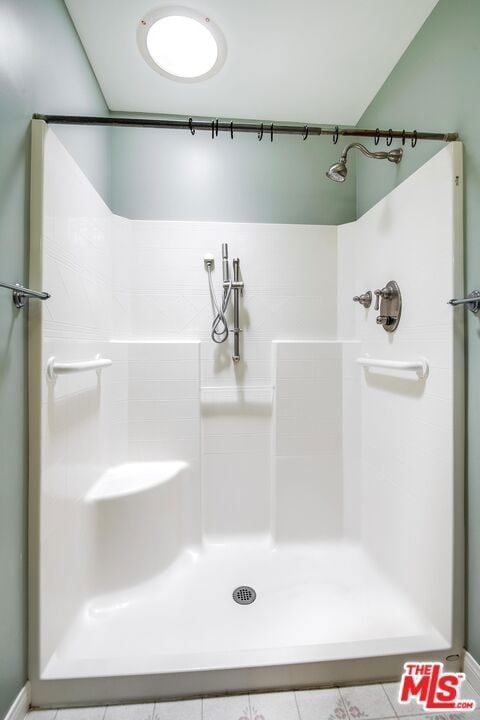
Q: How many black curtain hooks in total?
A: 12